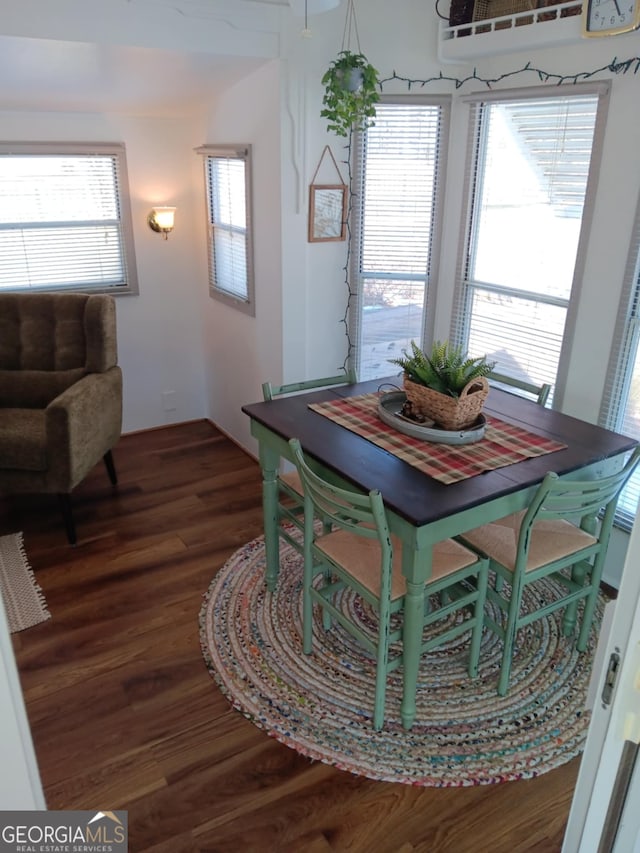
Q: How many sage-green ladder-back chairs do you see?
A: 4